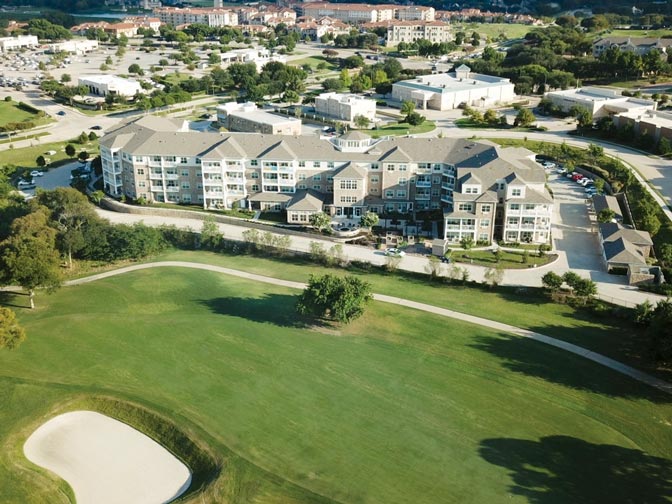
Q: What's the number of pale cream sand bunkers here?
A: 1